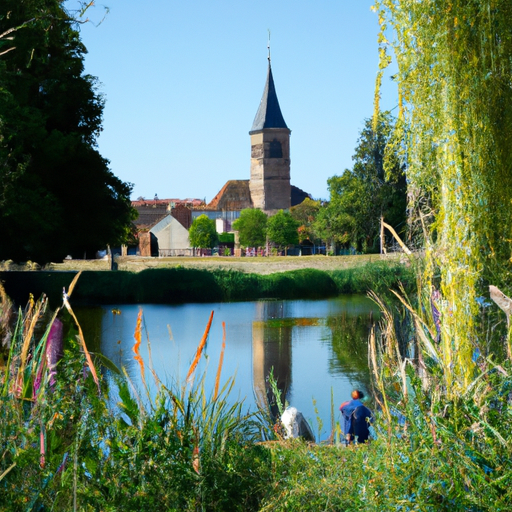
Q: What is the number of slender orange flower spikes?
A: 3